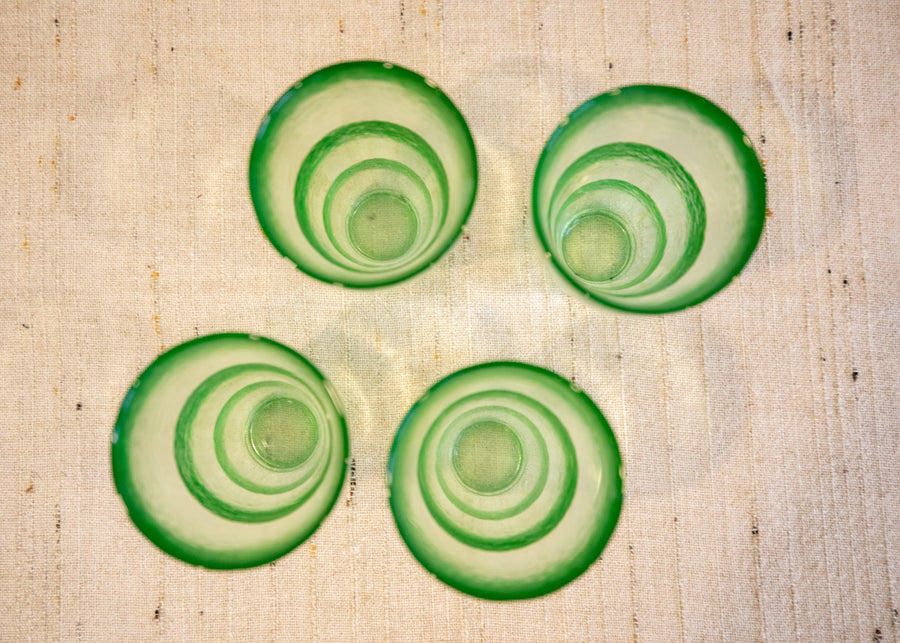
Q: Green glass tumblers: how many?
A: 4